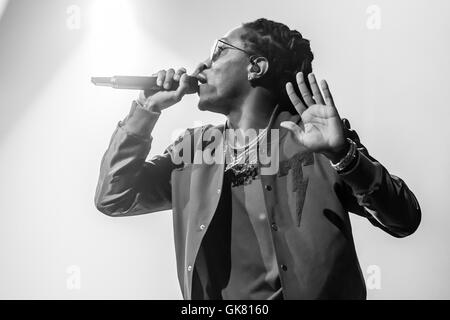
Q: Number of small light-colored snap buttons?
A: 3